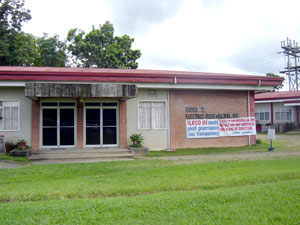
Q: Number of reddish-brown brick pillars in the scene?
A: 3